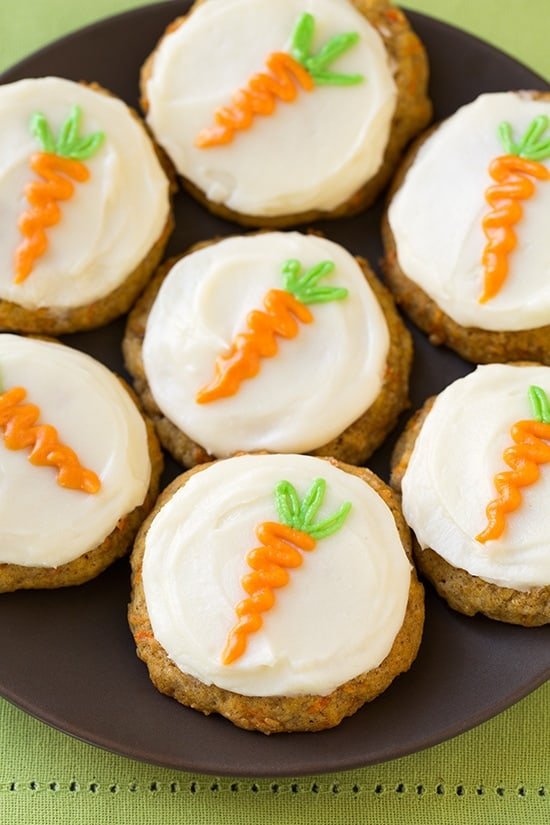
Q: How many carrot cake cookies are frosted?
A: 7